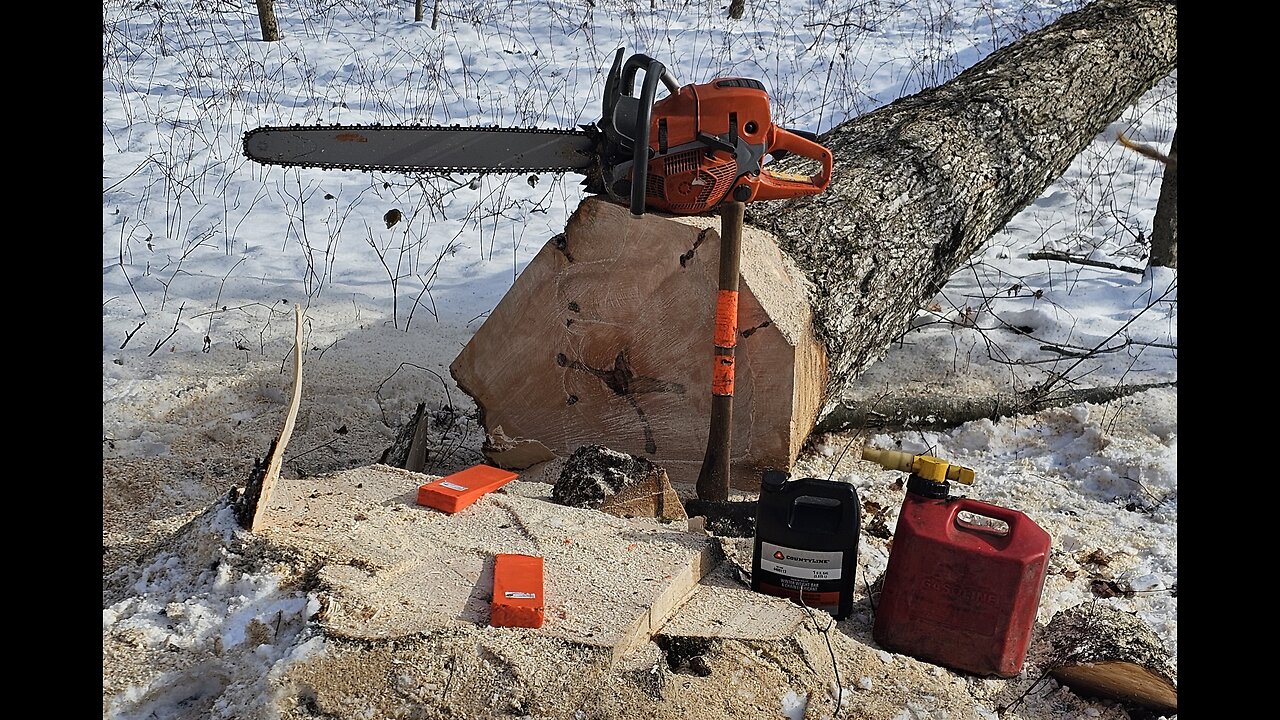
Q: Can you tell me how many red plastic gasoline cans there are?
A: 1